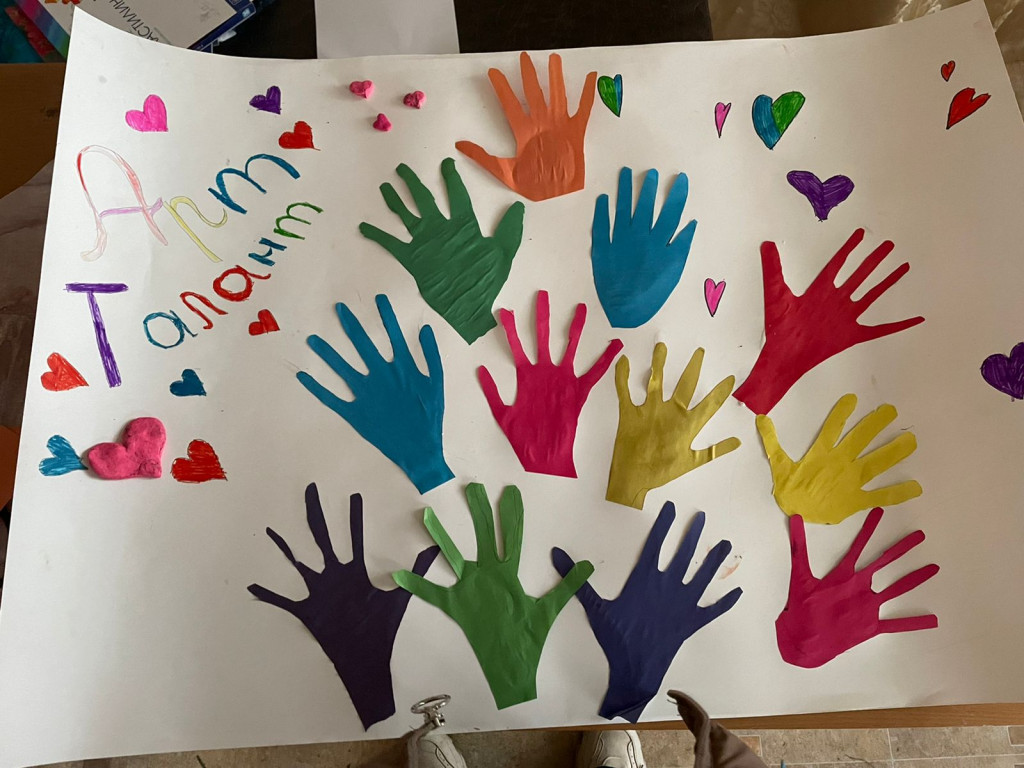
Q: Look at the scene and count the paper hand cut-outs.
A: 12